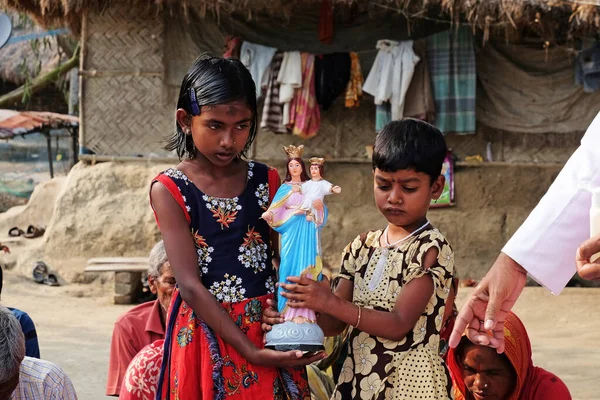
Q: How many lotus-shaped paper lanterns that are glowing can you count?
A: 0